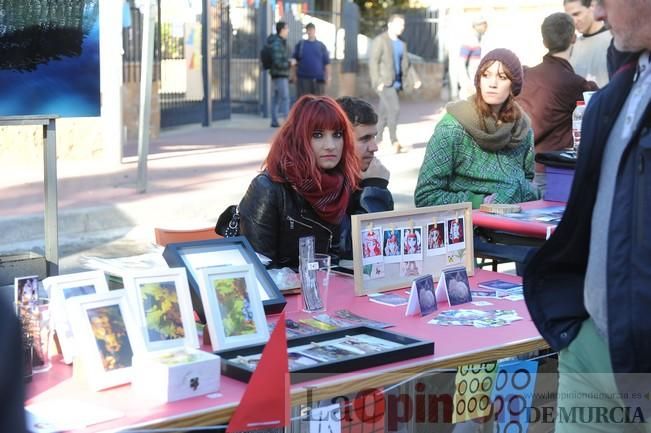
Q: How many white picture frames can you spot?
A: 4